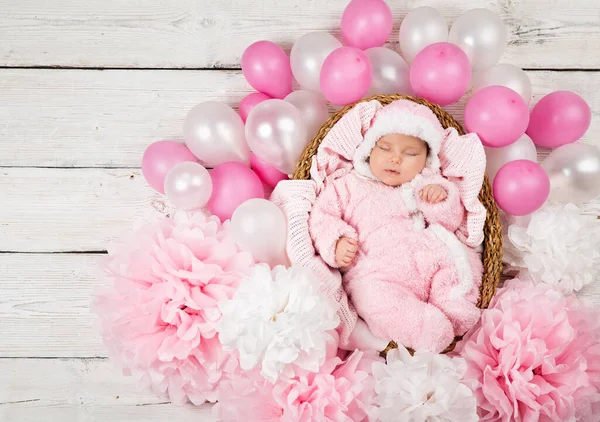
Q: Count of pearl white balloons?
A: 12